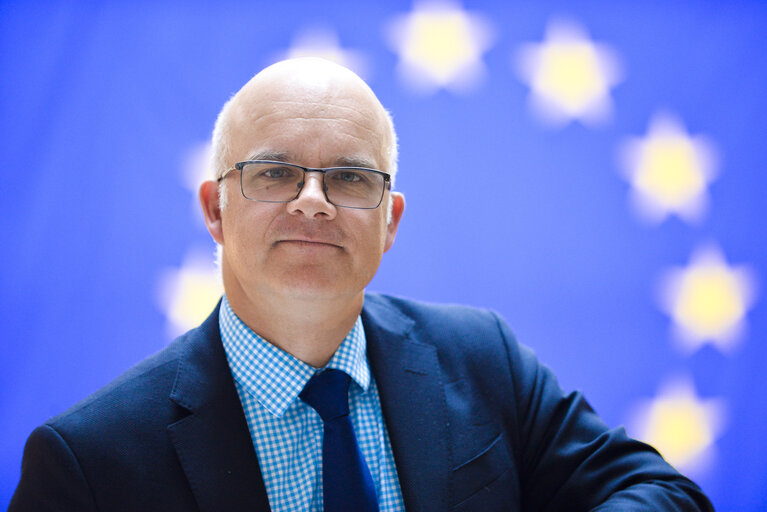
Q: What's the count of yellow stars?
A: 8